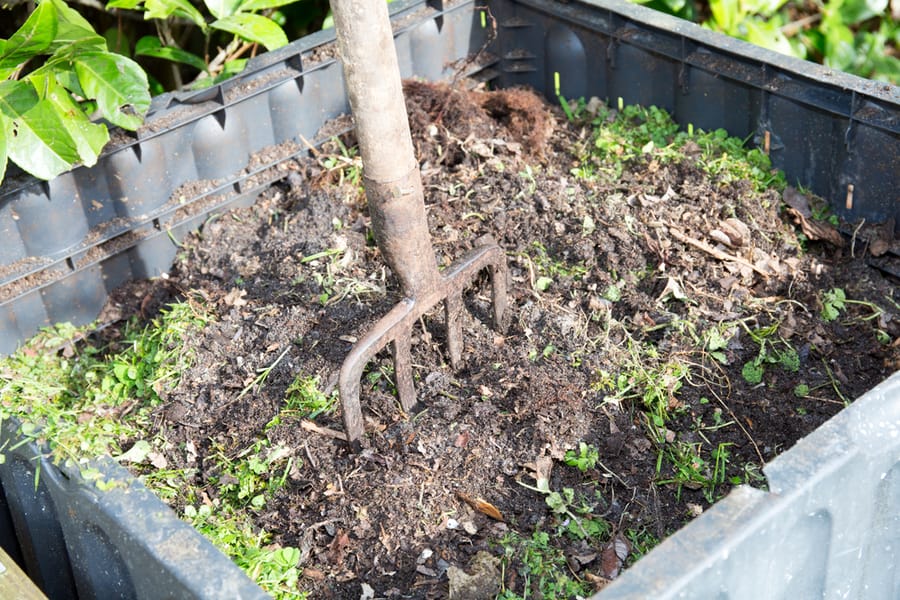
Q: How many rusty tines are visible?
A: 4